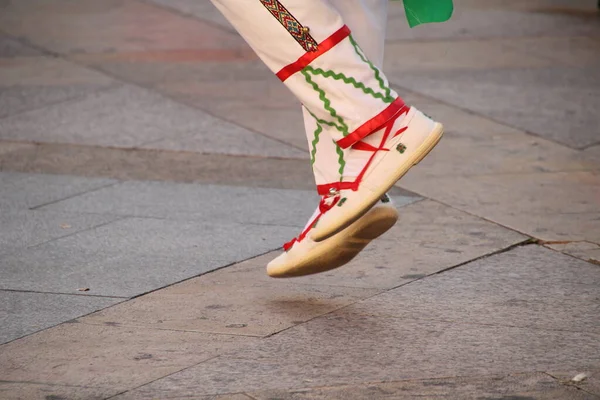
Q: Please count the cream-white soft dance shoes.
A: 2